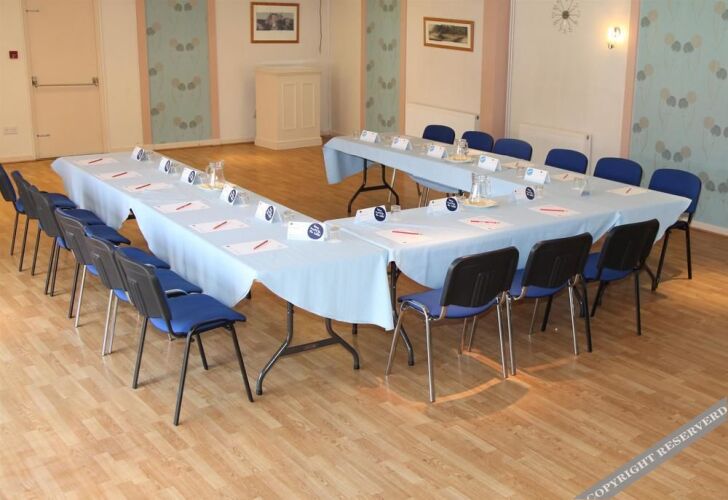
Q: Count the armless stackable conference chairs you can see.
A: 15